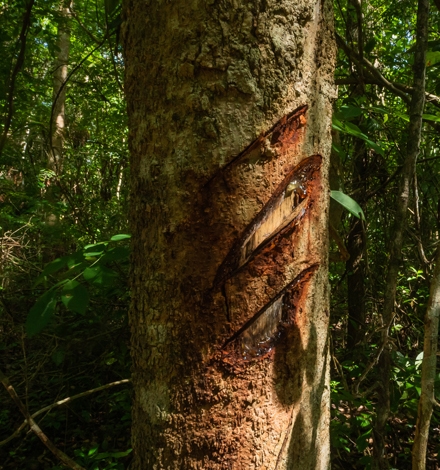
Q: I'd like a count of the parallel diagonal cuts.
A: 3